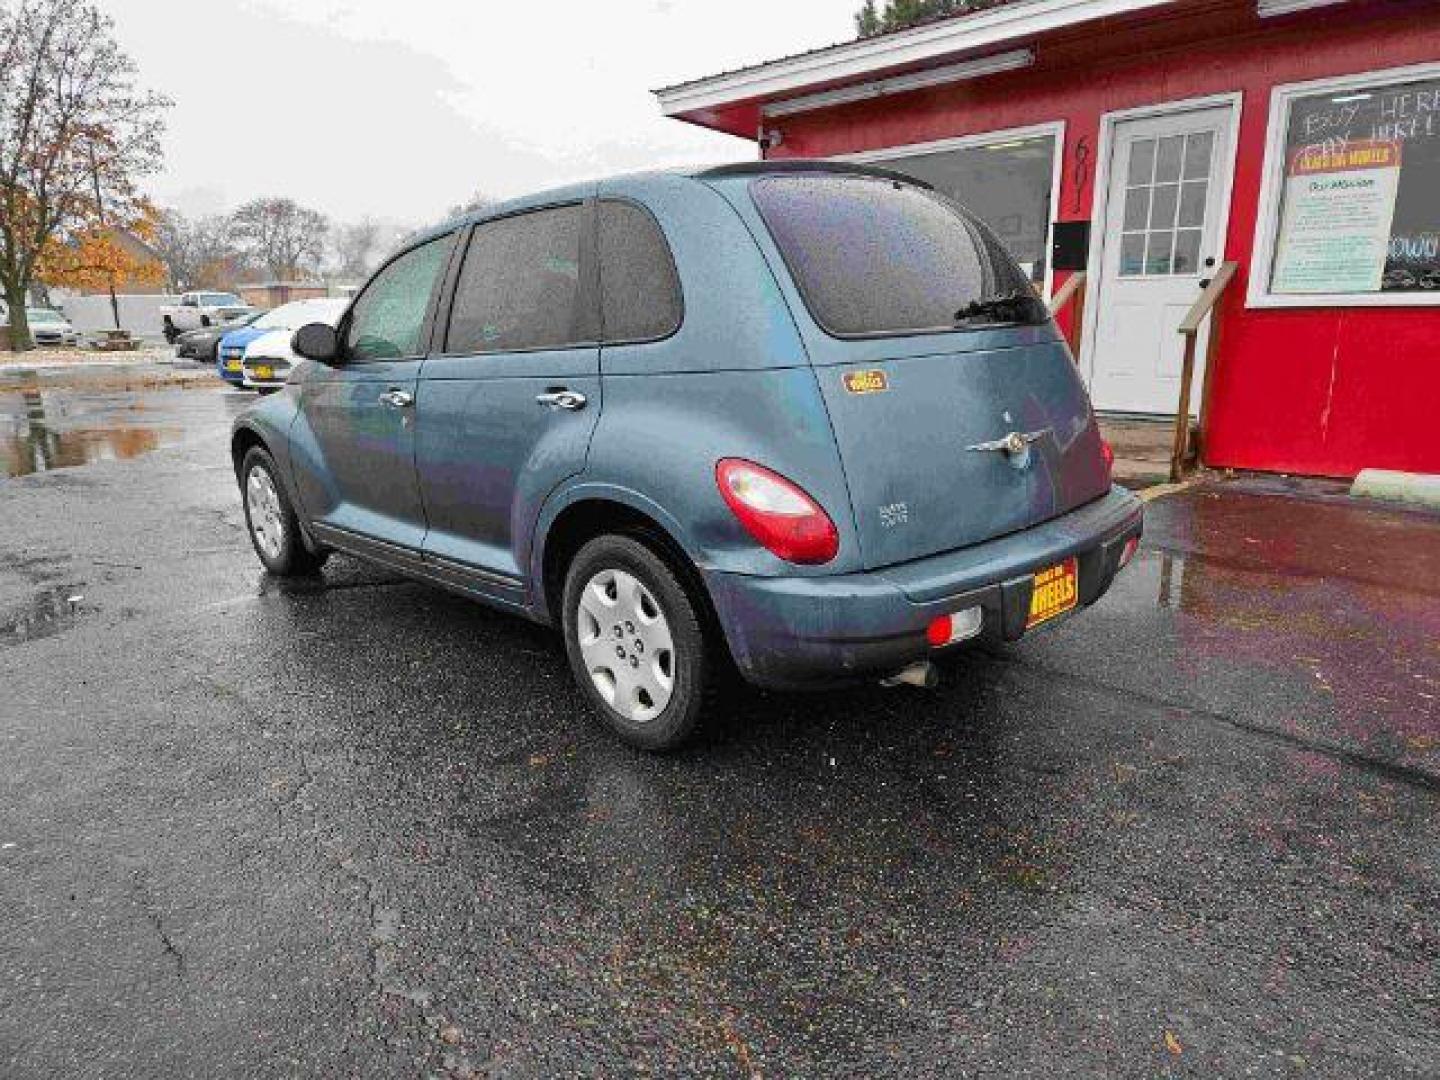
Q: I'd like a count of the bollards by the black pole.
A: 0